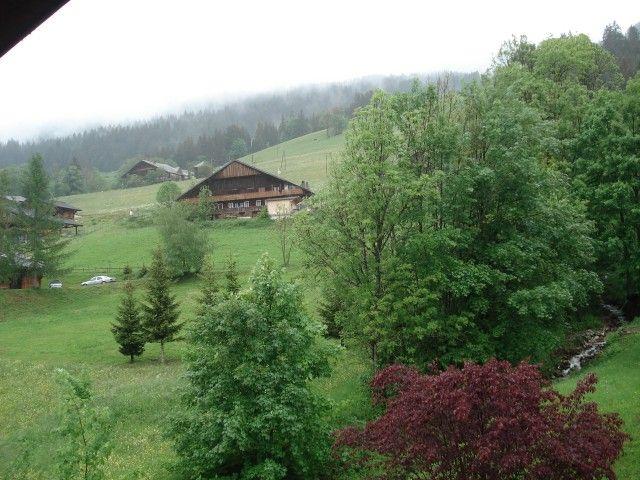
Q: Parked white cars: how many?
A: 2